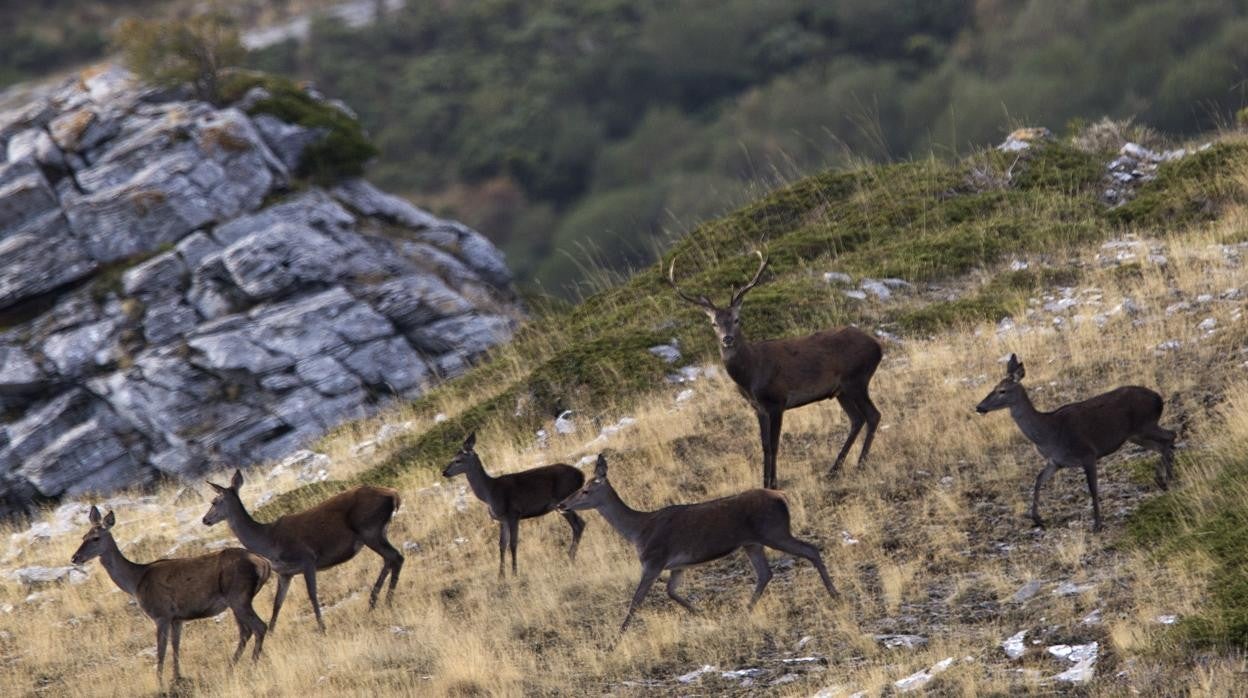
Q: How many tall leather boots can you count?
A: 0